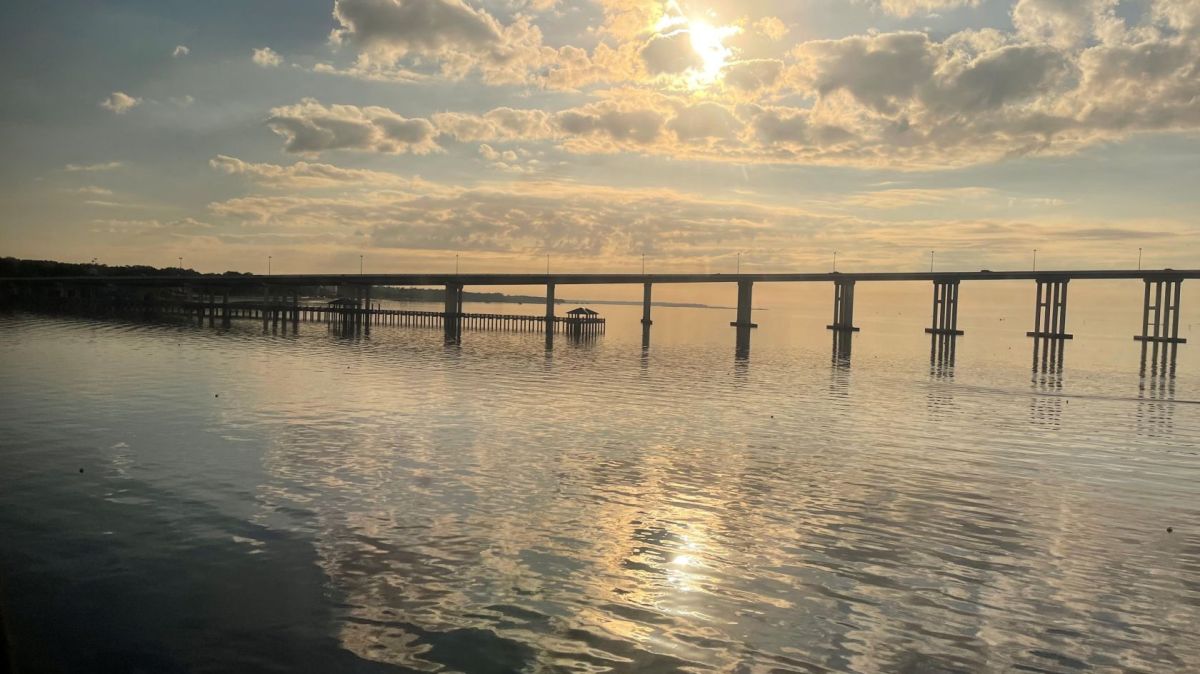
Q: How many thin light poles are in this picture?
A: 11